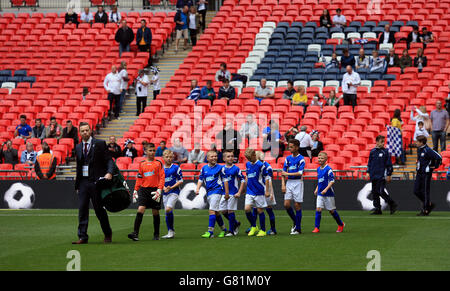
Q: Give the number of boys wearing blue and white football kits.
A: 7